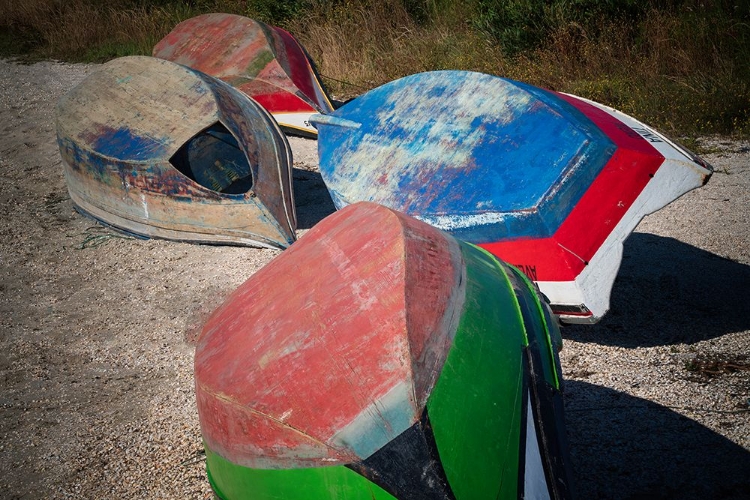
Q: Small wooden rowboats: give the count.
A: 4